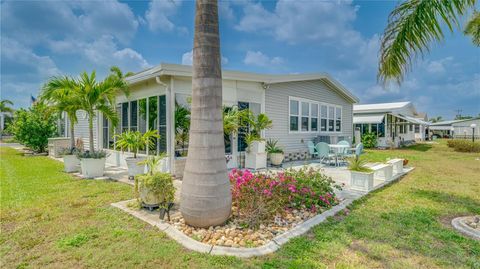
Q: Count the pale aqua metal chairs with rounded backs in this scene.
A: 4